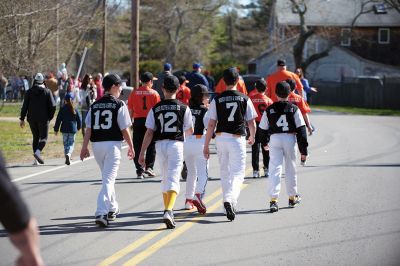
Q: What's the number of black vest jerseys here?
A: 5